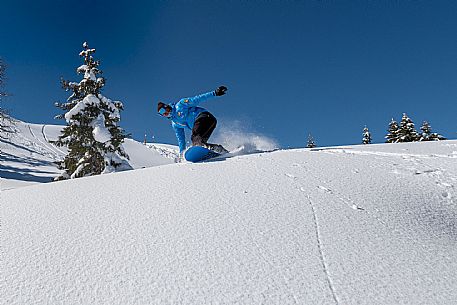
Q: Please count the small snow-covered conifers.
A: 5